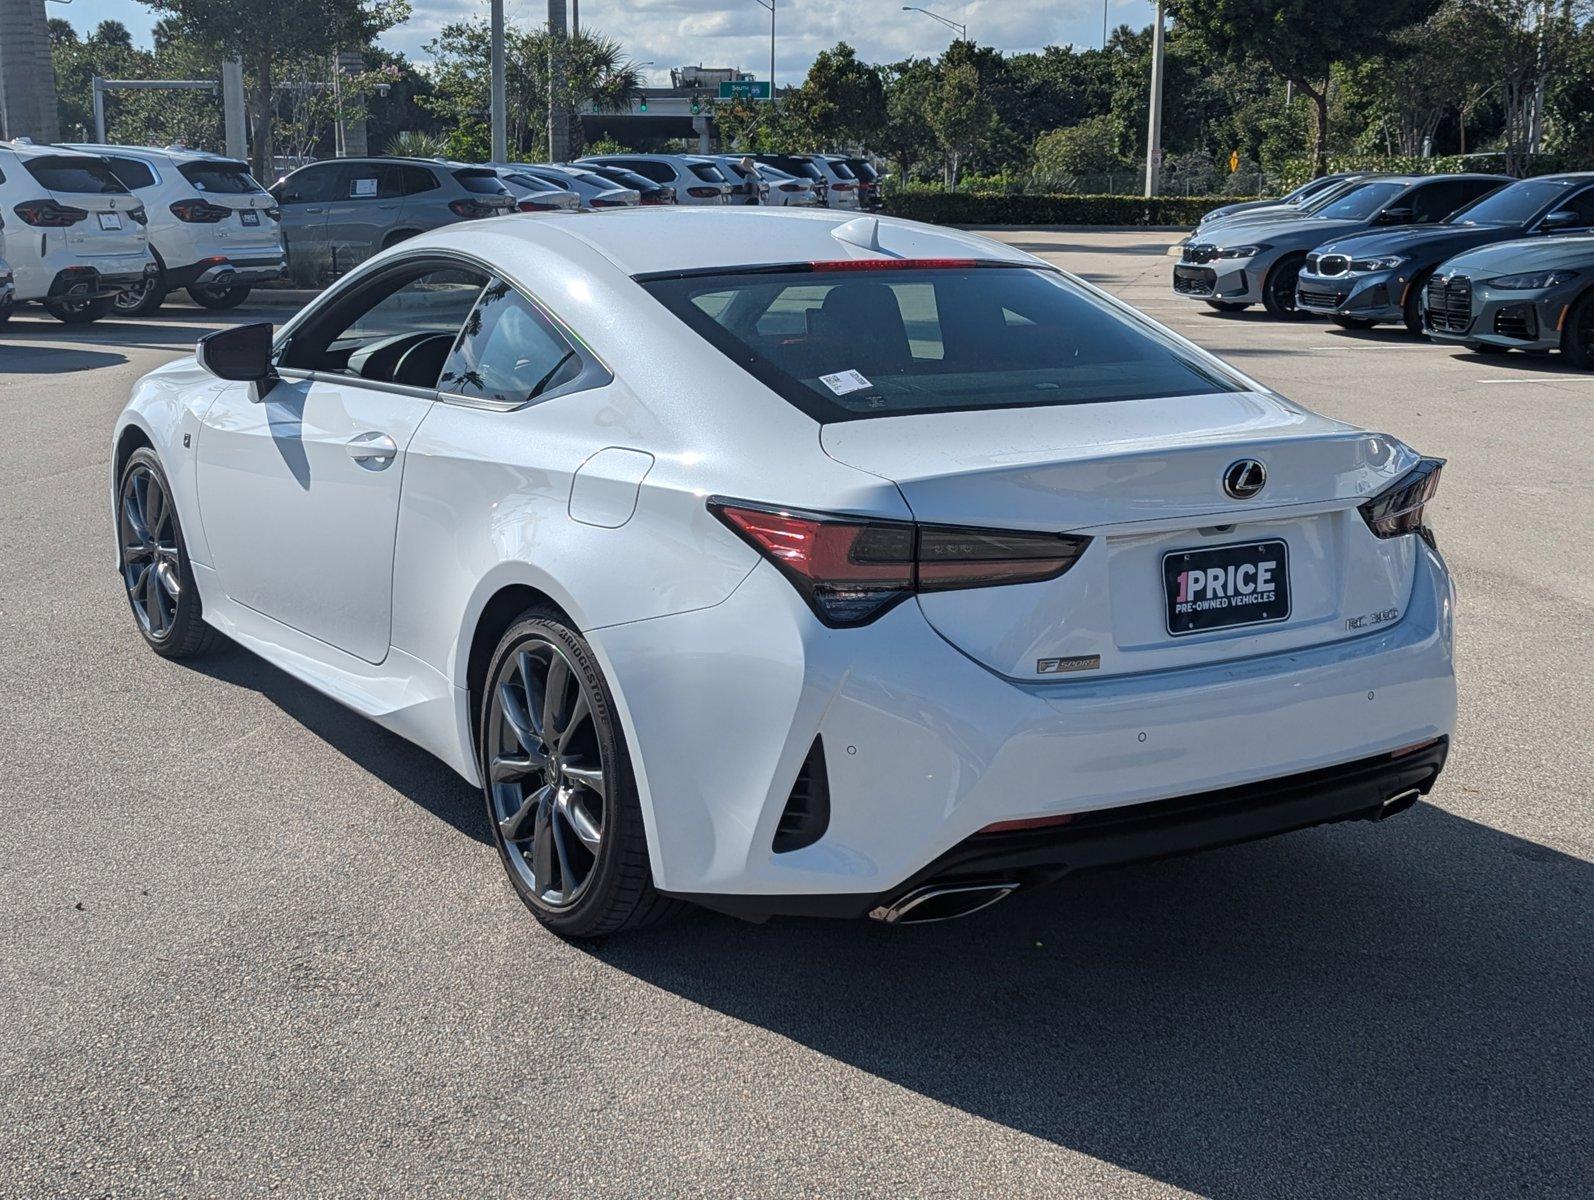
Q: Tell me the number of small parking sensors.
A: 3